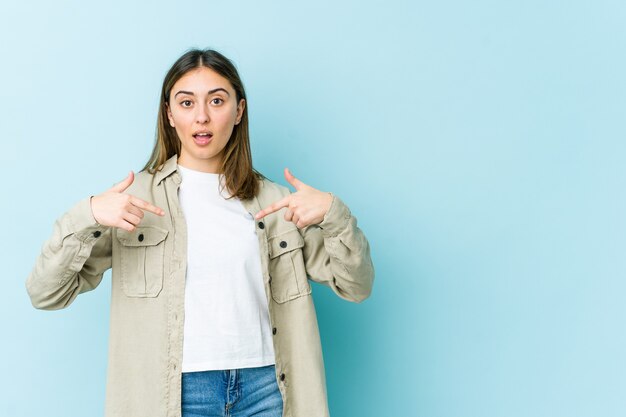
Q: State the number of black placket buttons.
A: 3